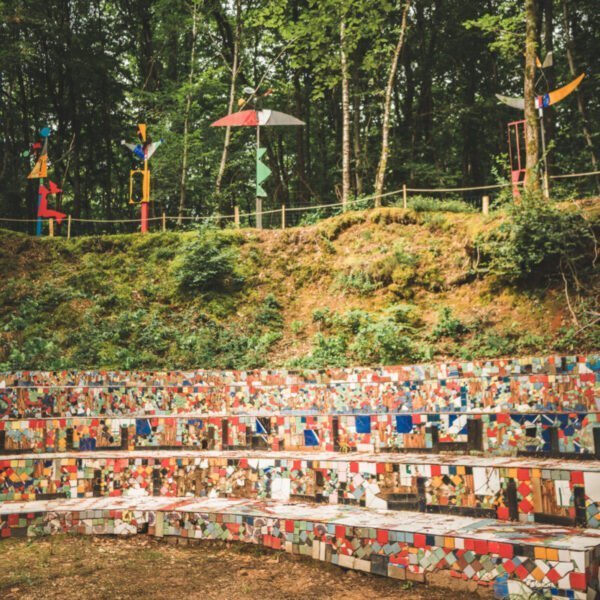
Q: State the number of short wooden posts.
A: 7